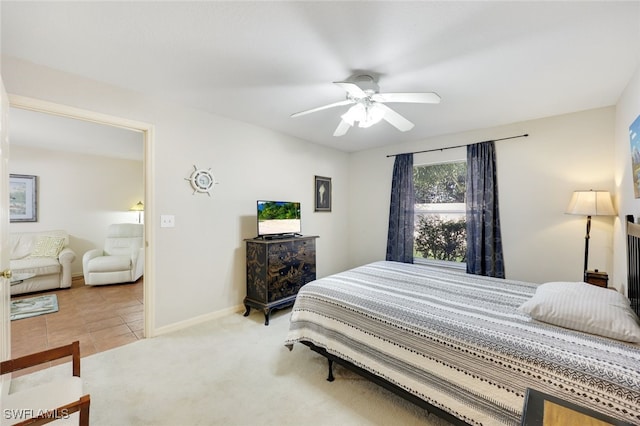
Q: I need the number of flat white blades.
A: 5